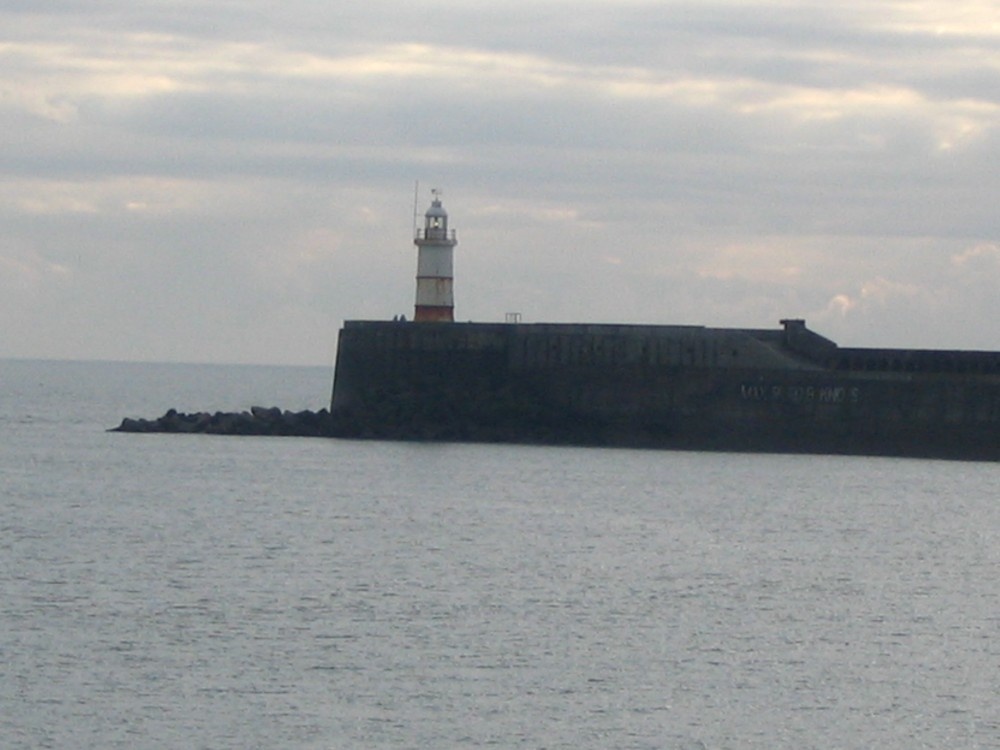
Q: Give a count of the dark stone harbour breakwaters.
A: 1